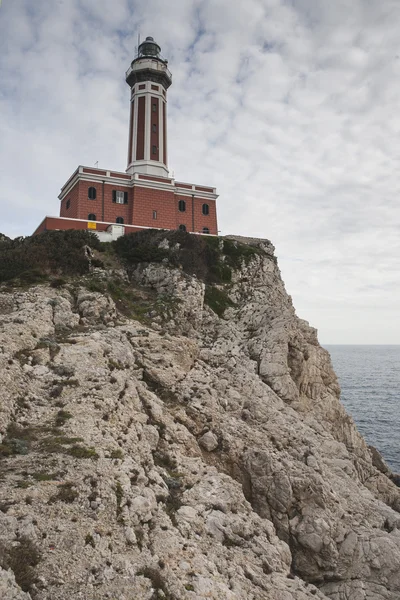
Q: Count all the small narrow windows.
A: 4